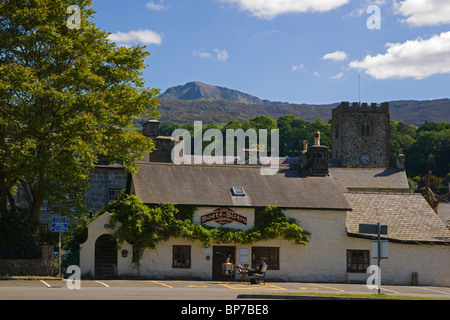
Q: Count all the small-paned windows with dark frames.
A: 3